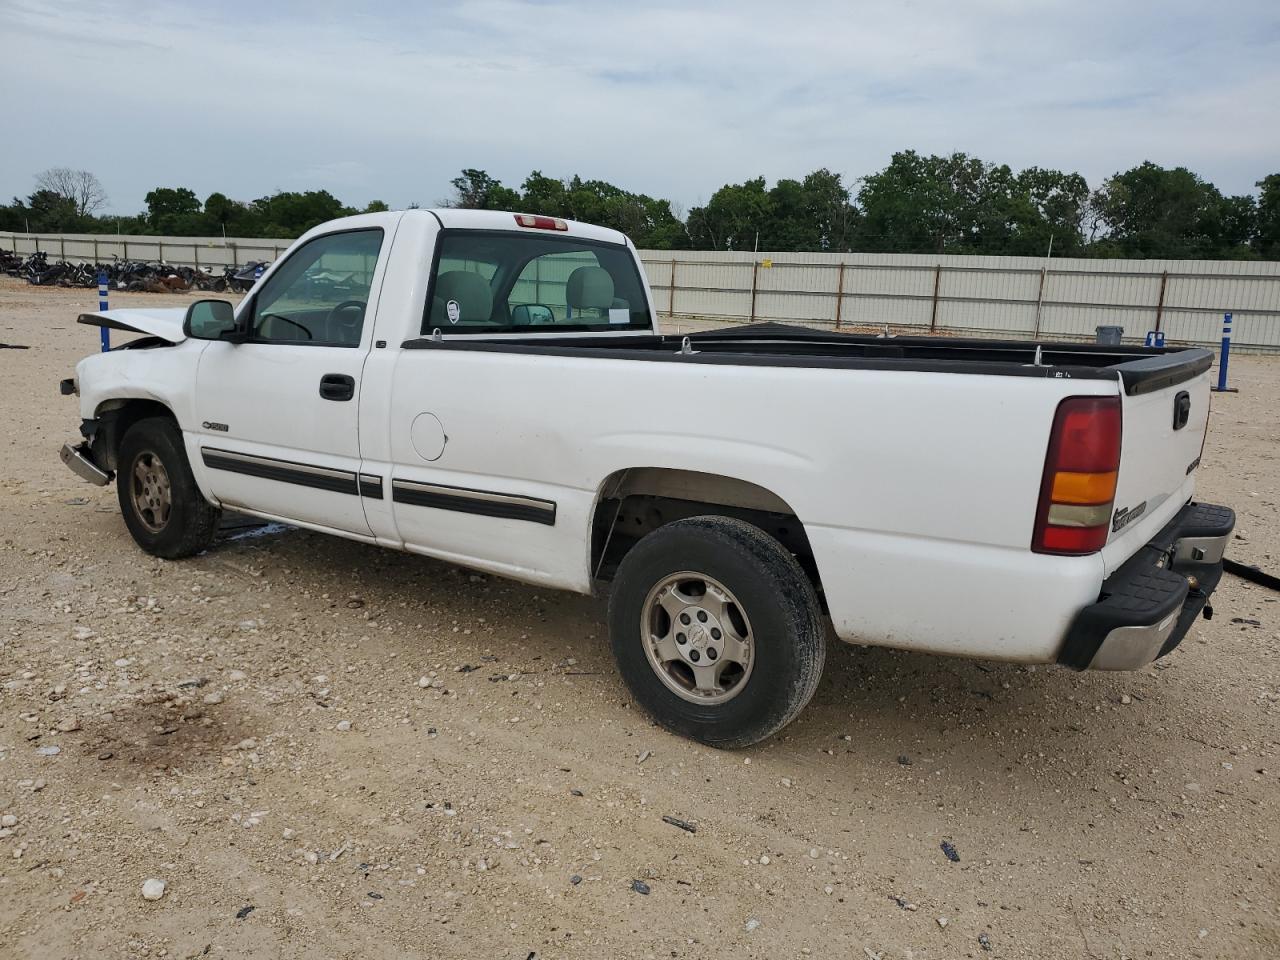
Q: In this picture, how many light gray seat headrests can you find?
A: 2